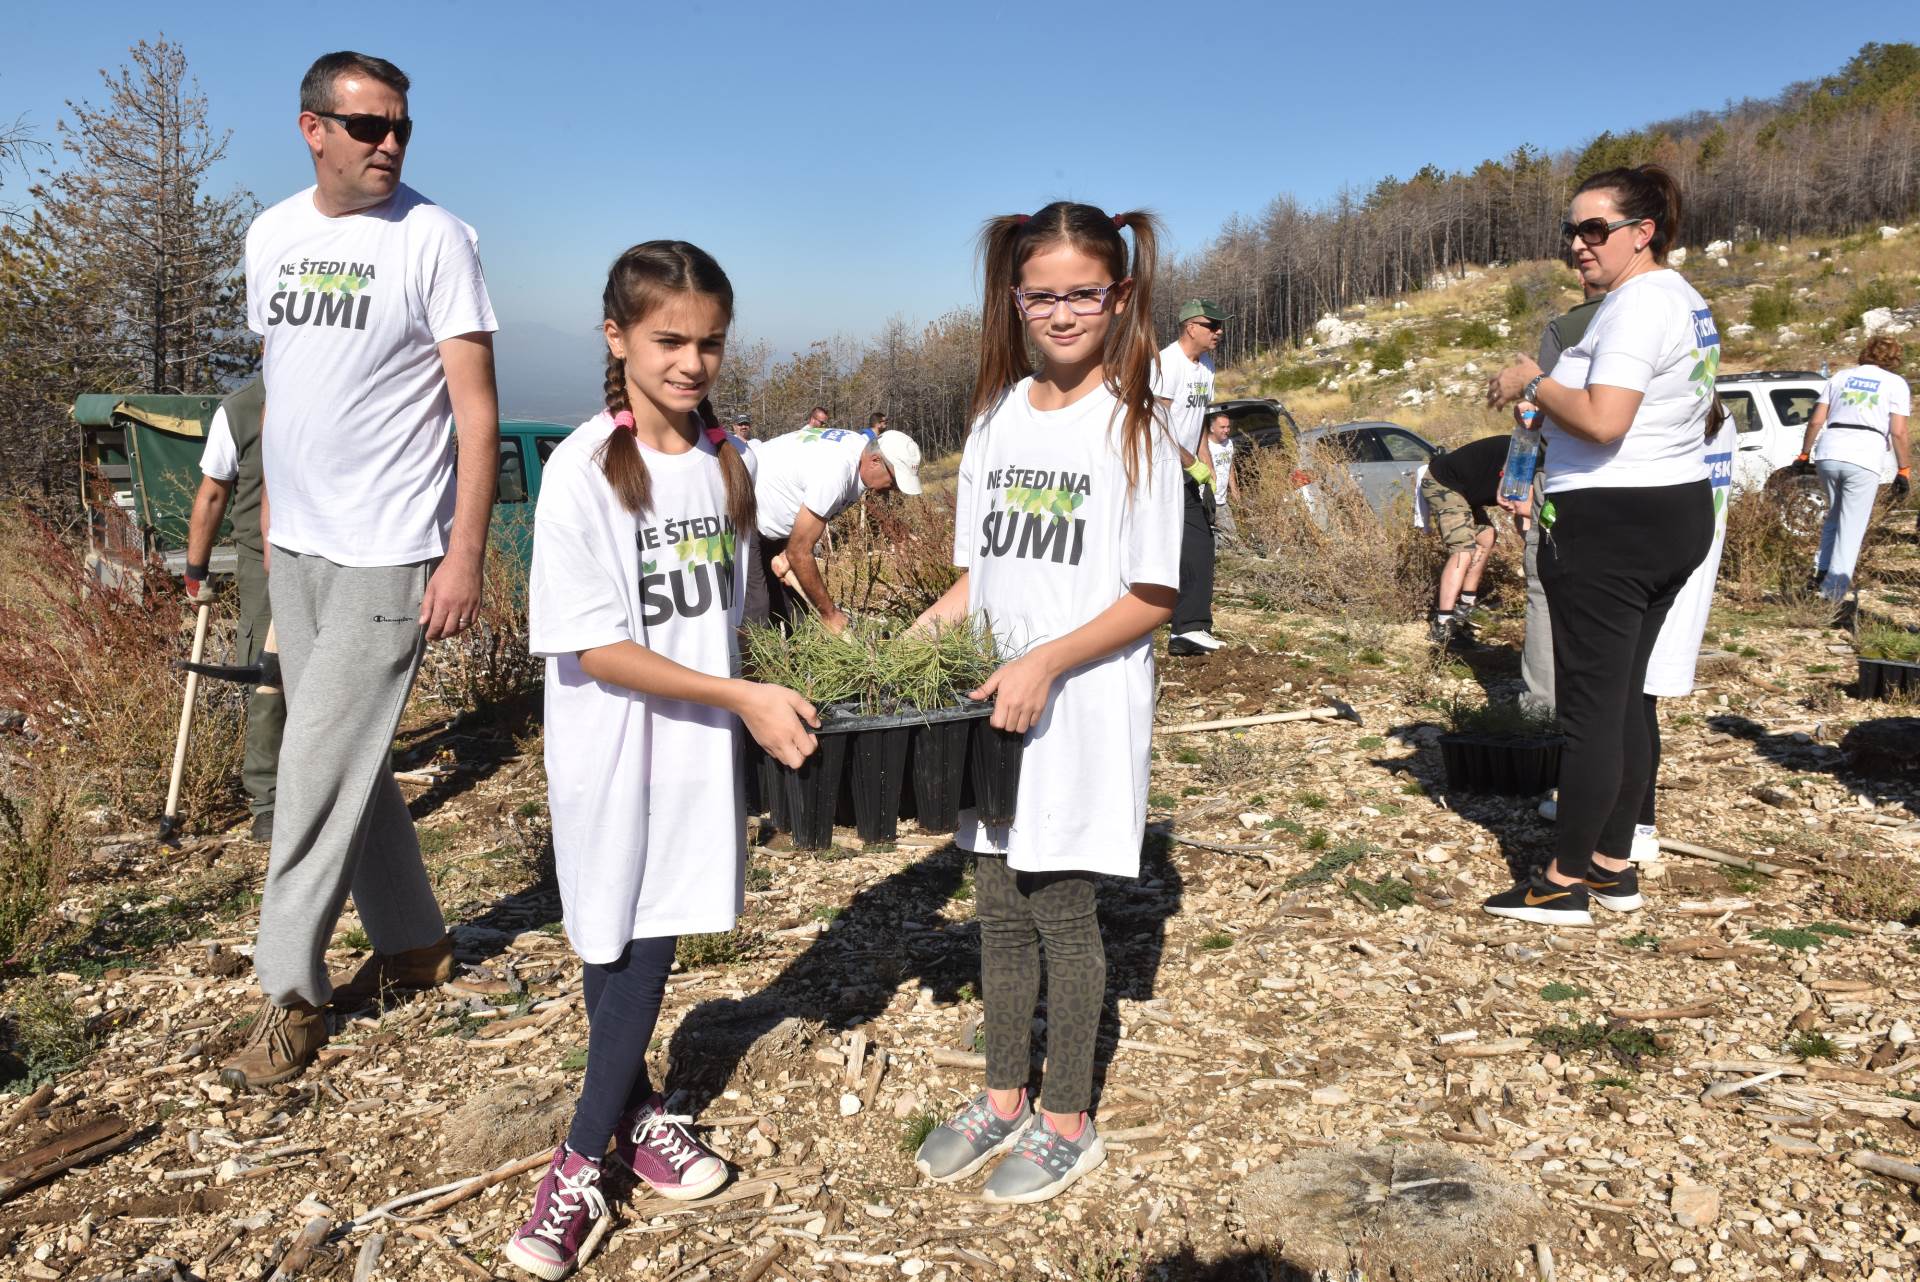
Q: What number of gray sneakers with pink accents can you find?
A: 2